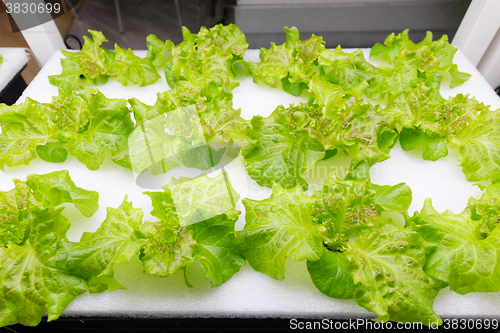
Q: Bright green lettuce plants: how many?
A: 12